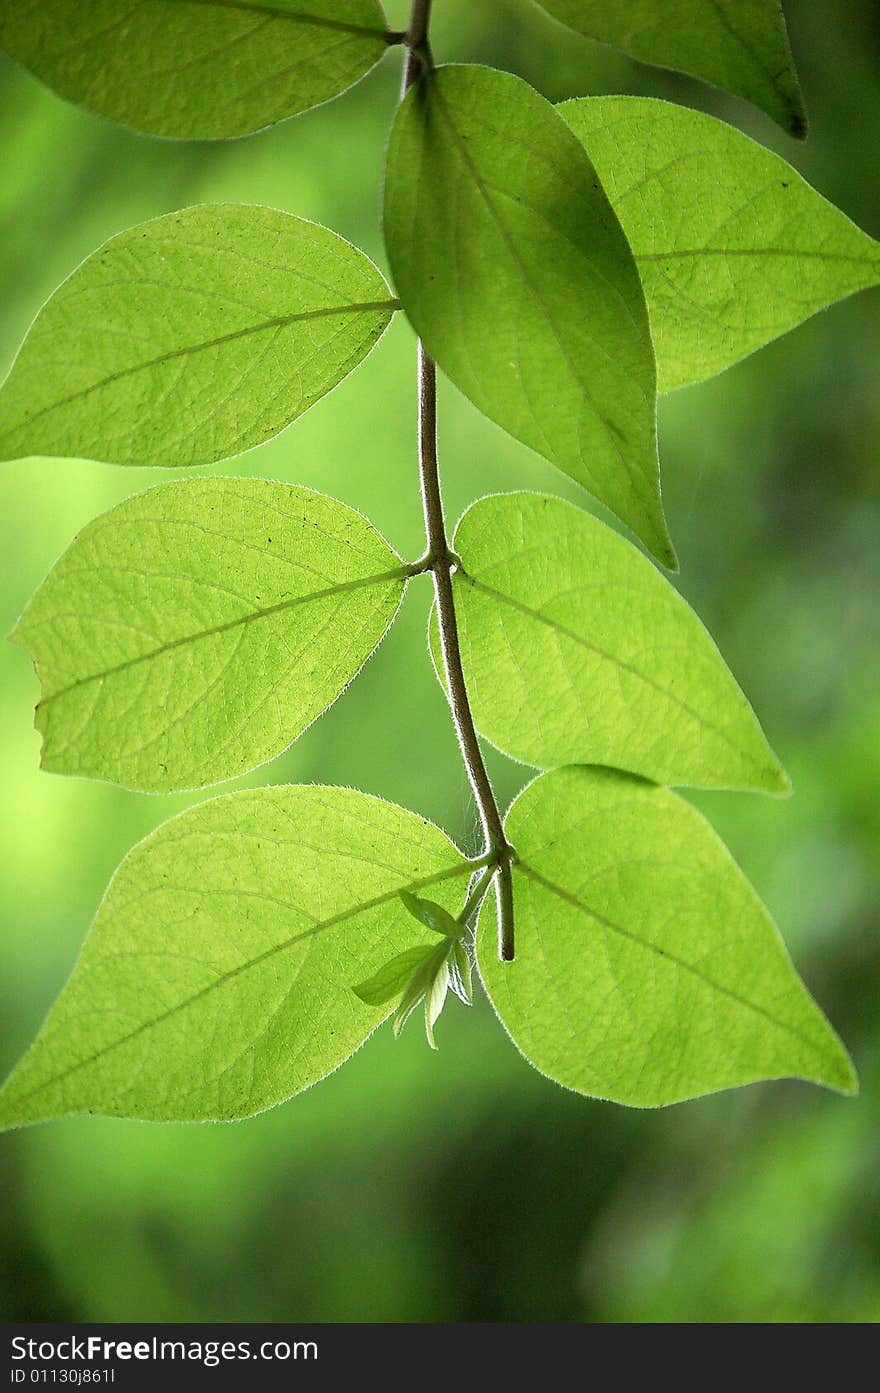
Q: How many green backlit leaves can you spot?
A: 9